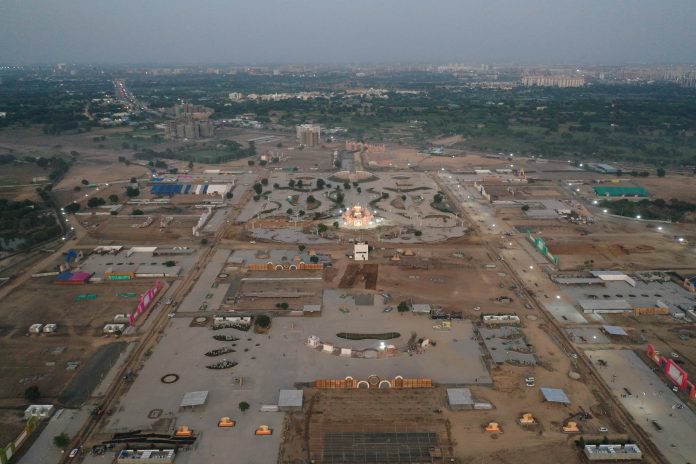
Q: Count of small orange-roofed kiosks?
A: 6